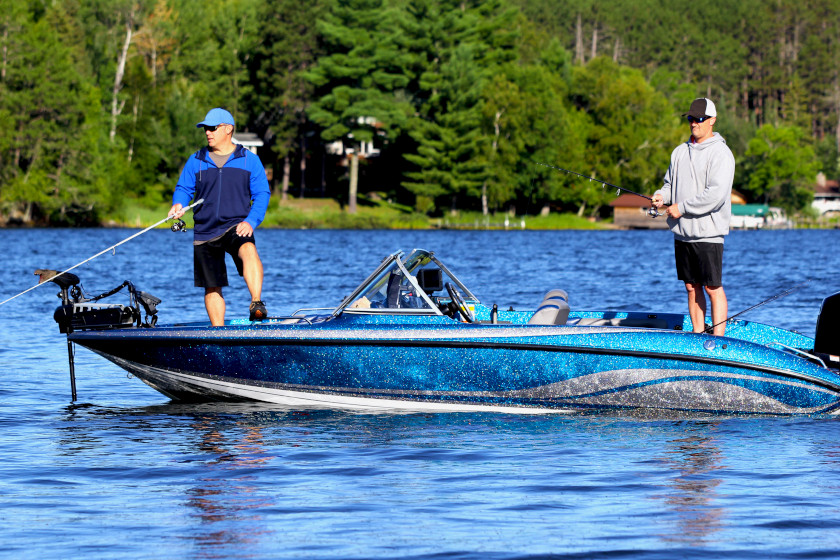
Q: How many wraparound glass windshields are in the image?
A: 1